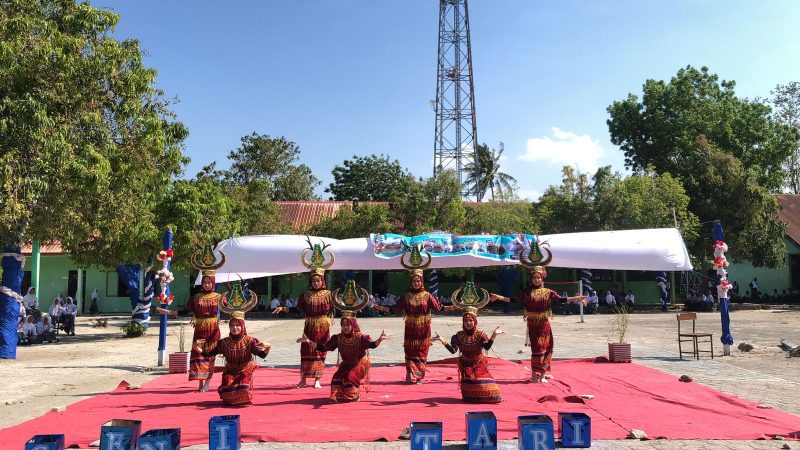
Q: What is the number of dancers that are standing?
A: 4